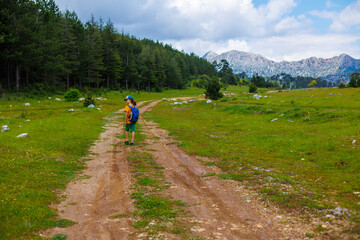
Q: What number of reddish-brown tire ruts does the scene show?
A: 2